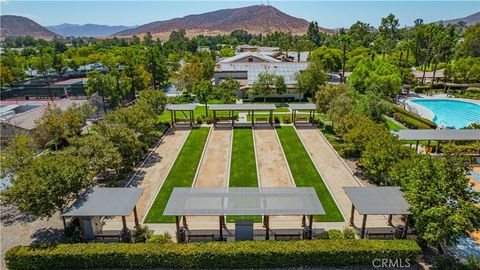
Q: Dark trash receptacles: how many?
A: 4